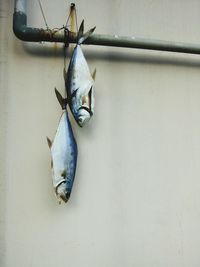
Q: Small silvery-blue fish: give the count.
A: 2